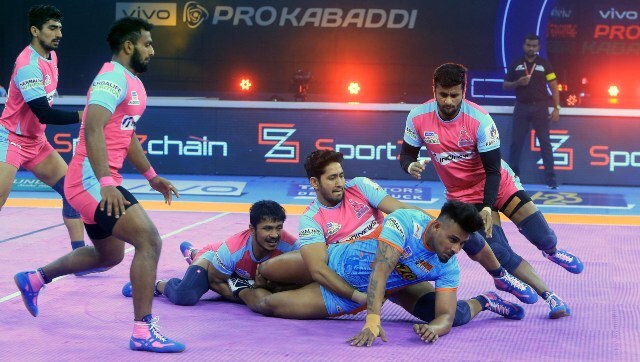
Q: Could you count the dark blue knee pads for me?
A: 6